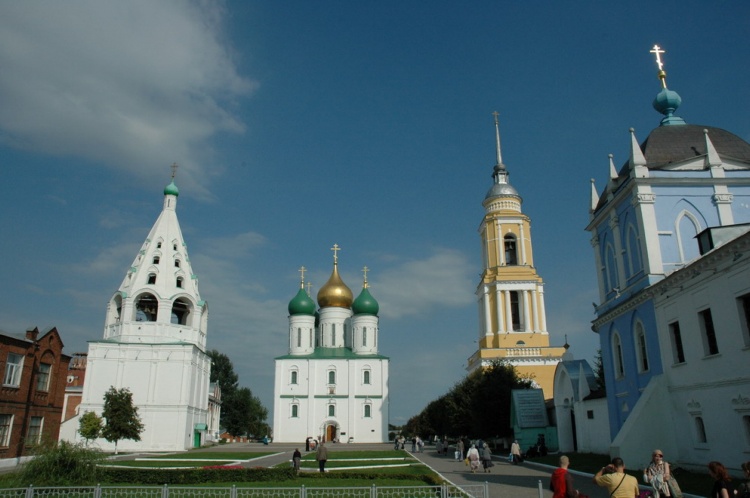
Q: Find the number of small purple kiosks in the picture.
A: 0